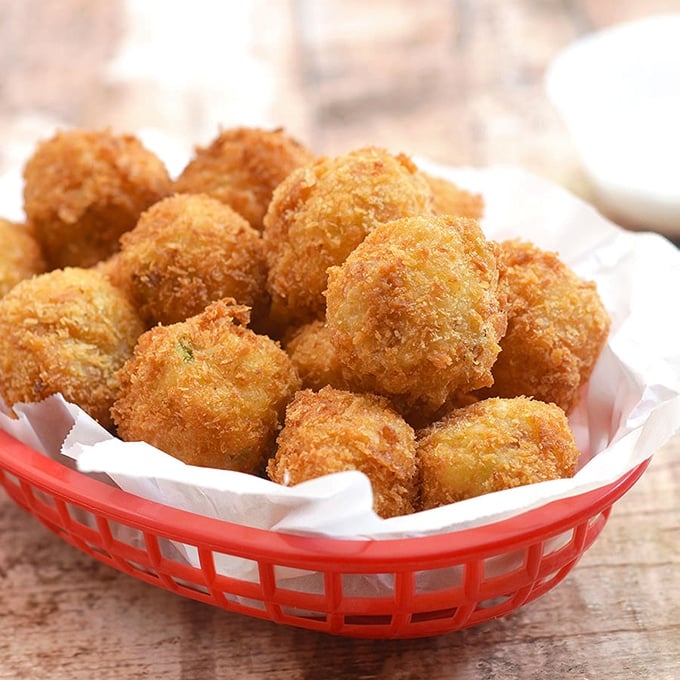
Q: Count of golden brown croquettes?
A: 13